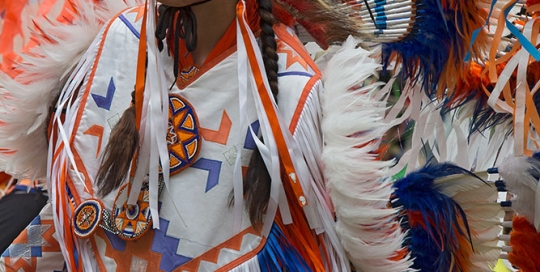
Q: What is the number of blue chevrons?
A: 3